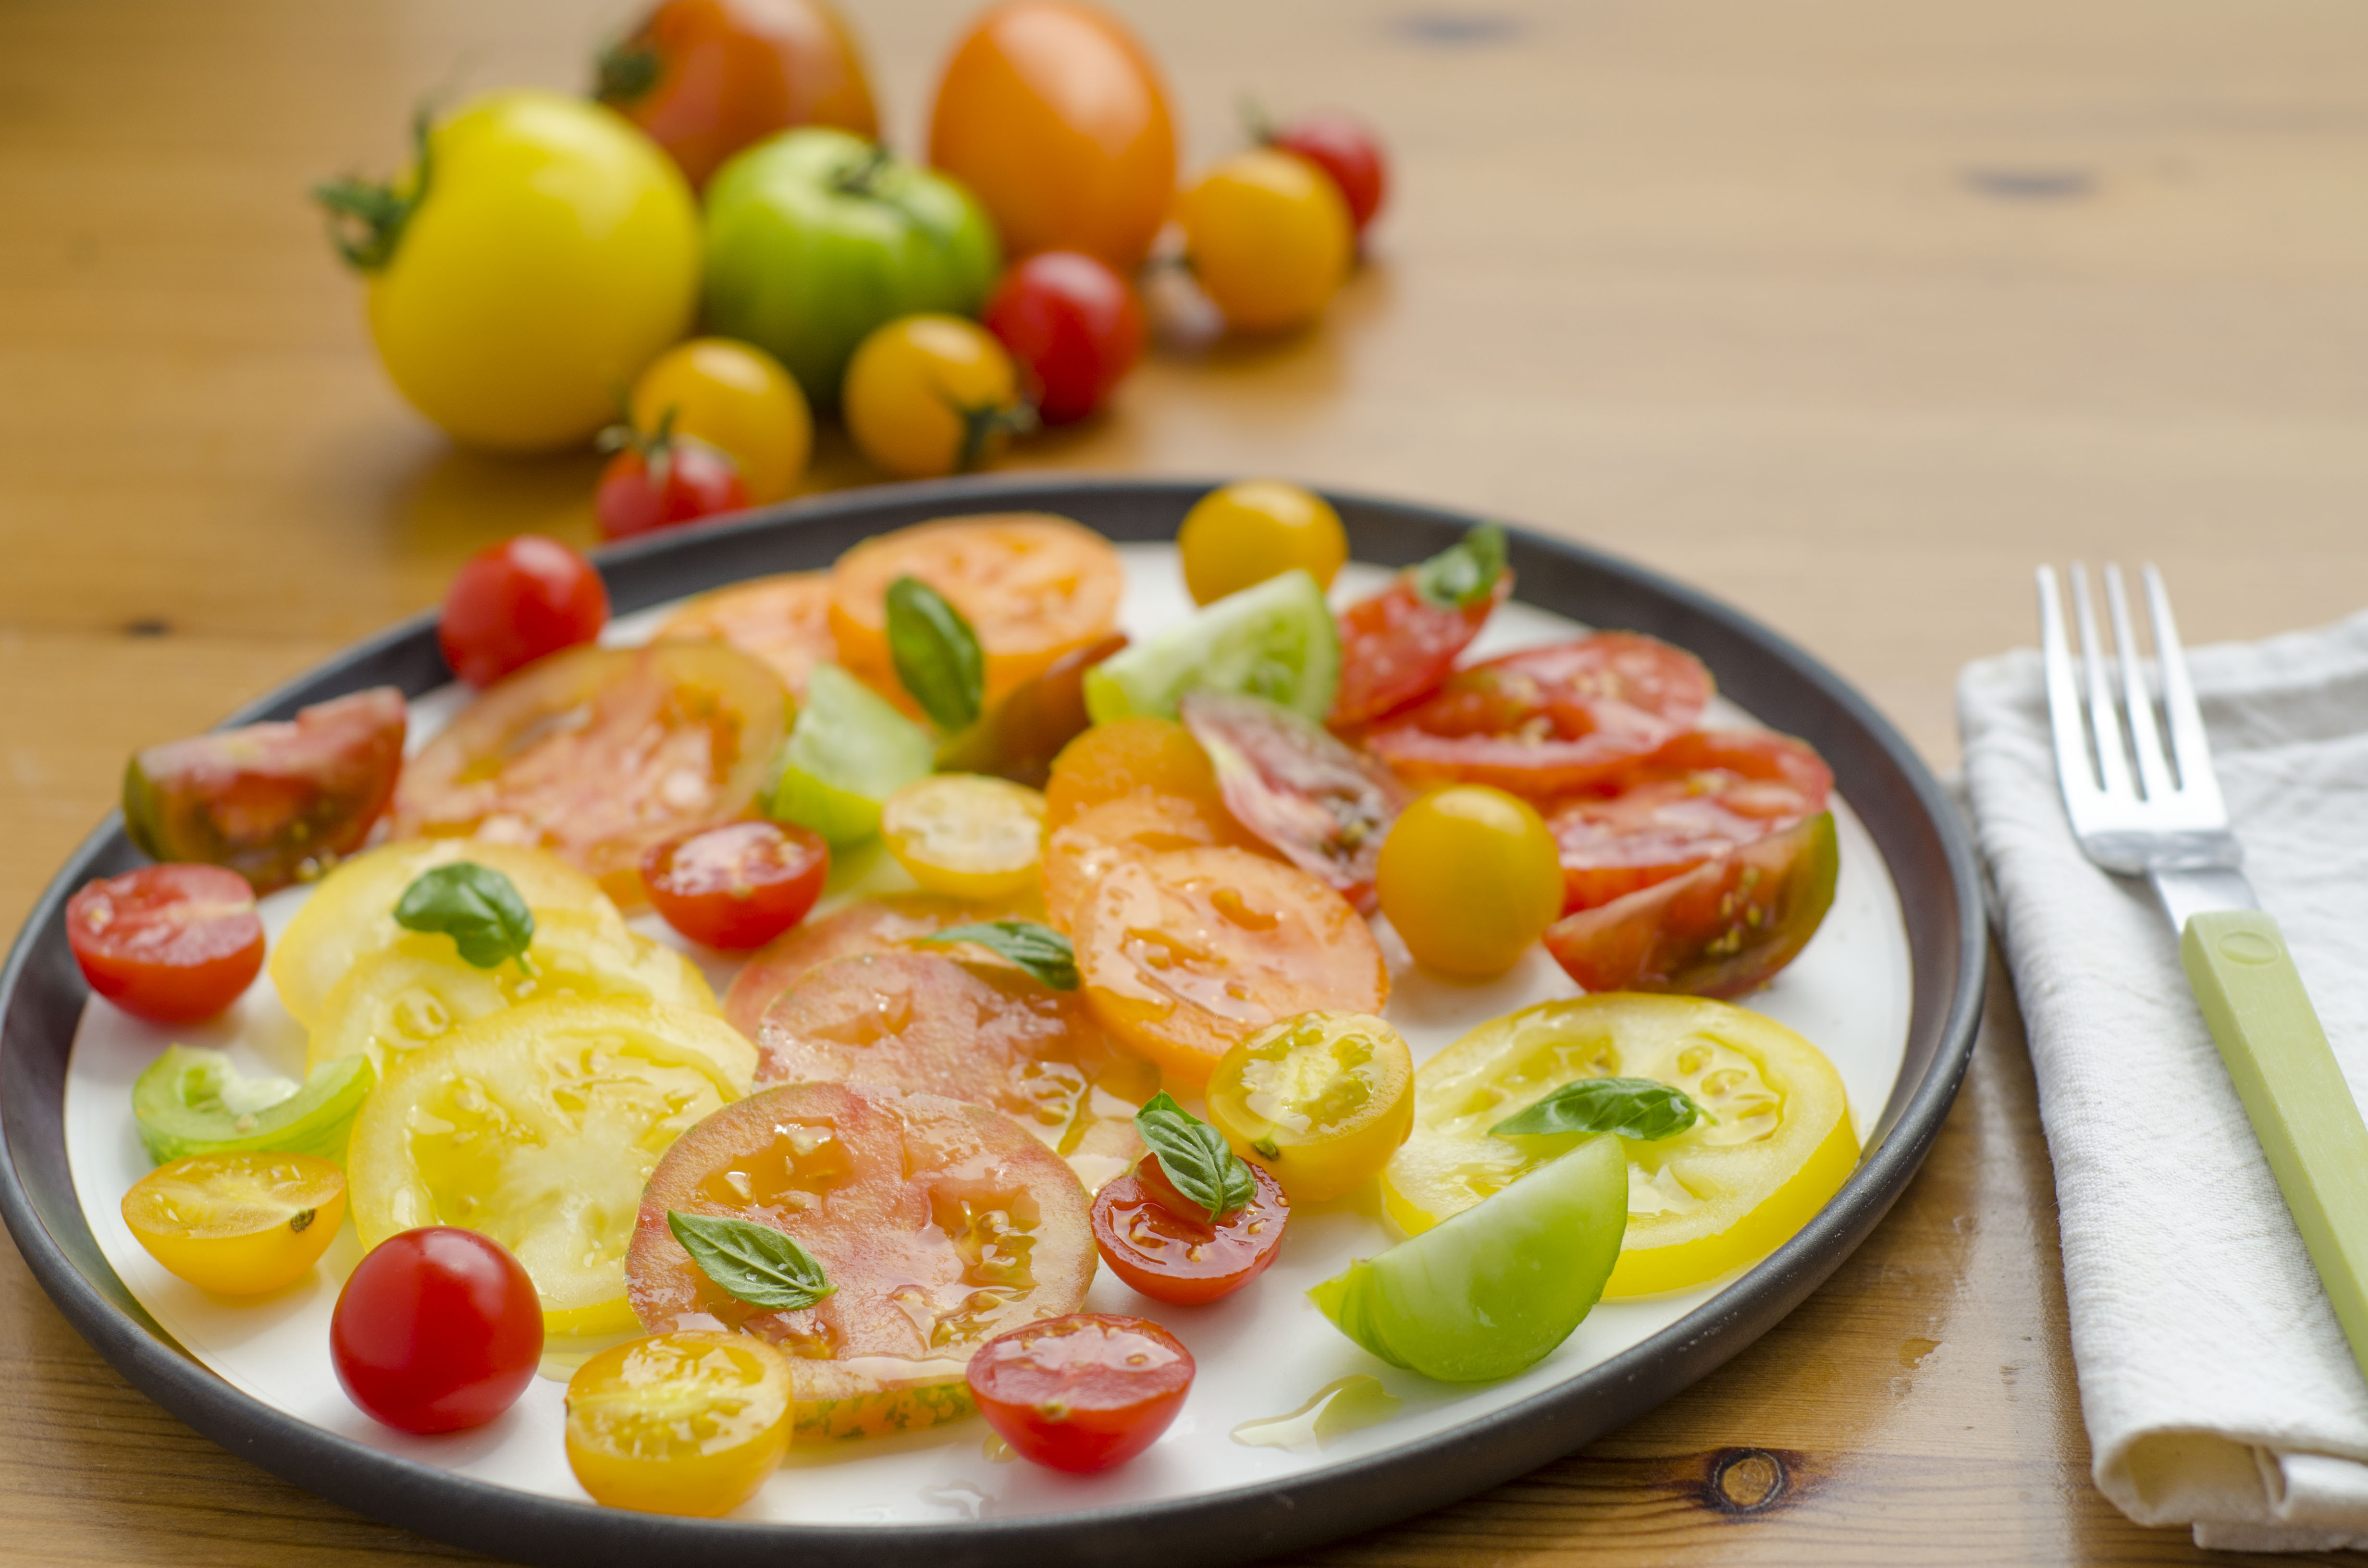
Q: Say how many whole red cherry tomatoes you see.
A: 5